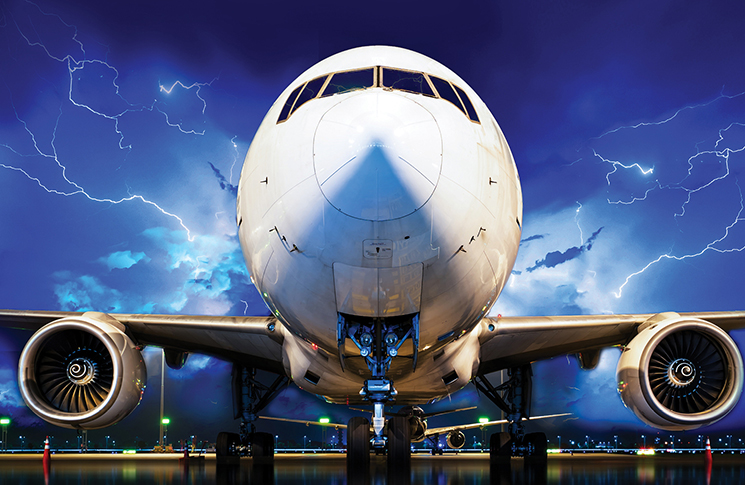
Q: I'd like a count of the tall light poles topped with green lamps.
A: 4